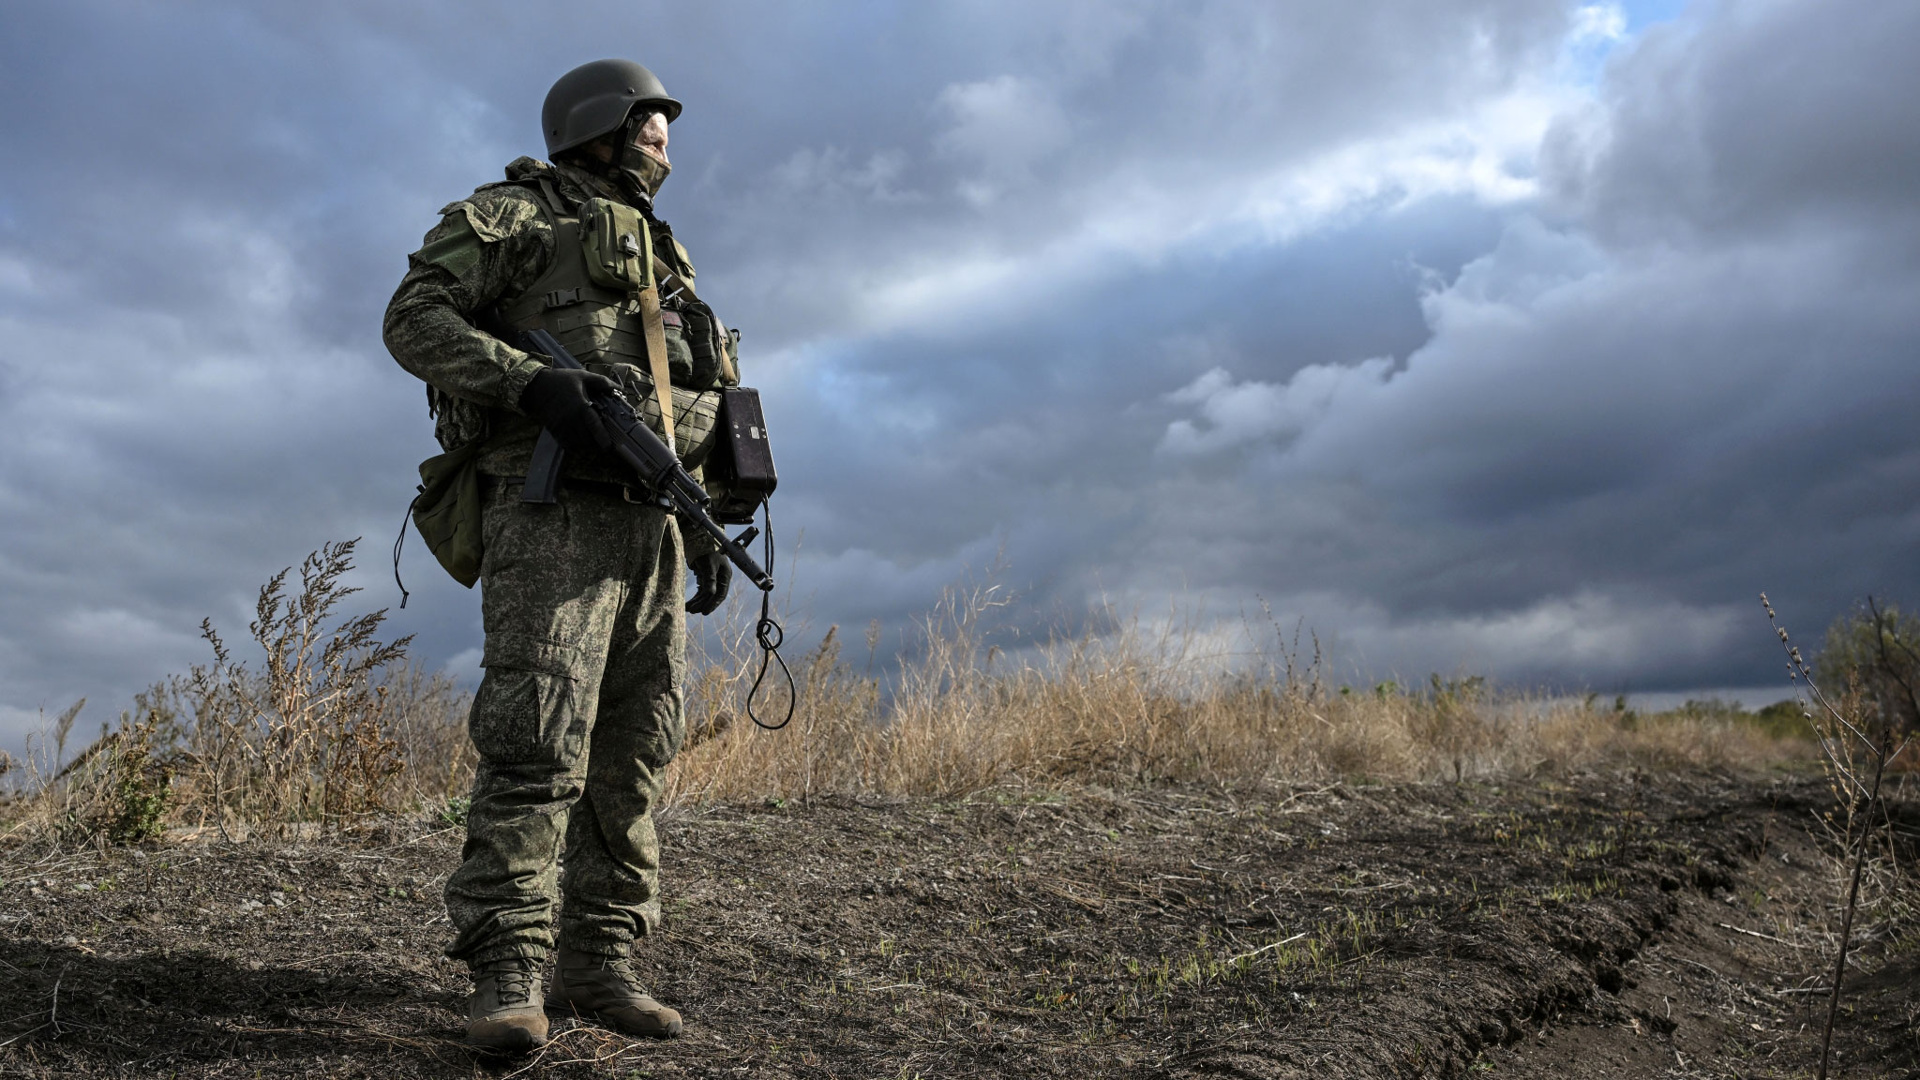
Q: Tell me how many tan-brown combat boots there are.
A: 2